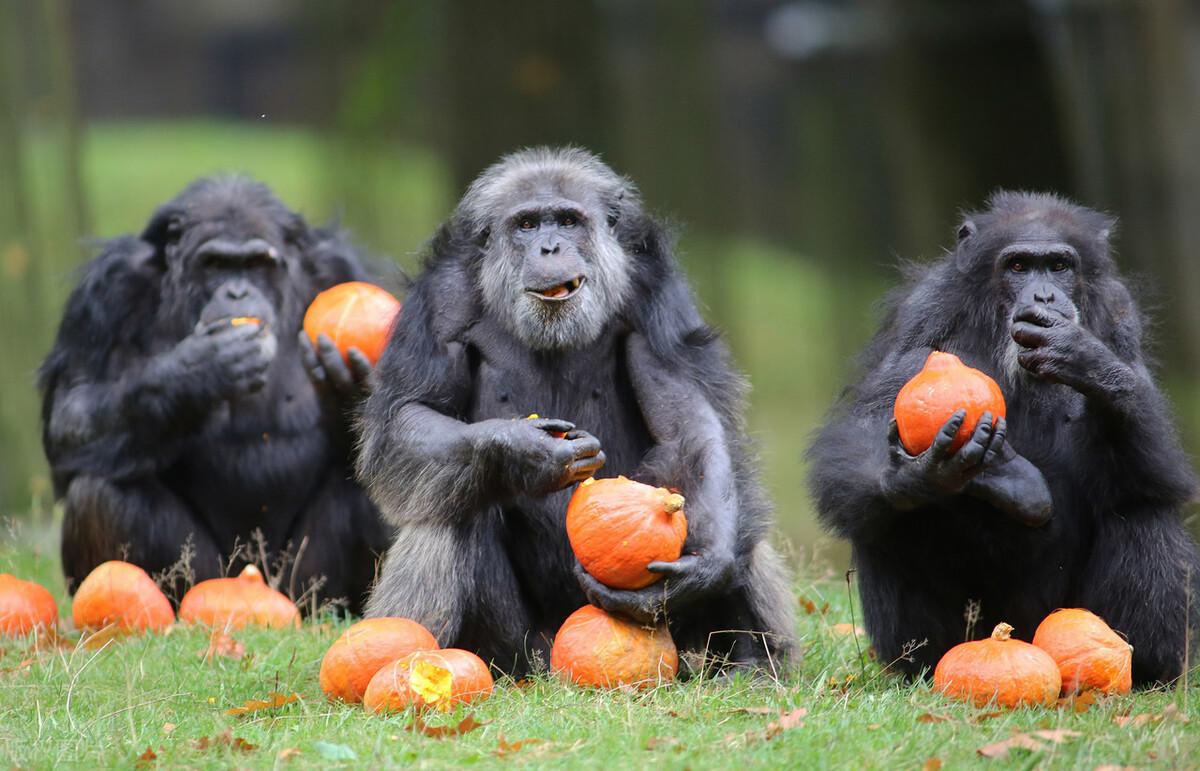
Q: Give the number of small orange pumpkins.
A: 11